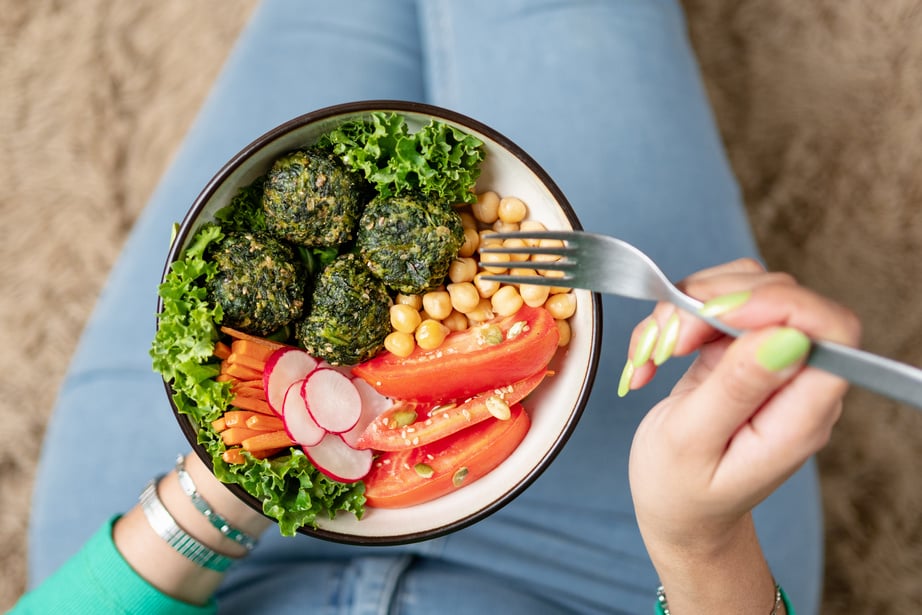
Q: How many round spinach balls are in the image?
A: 4